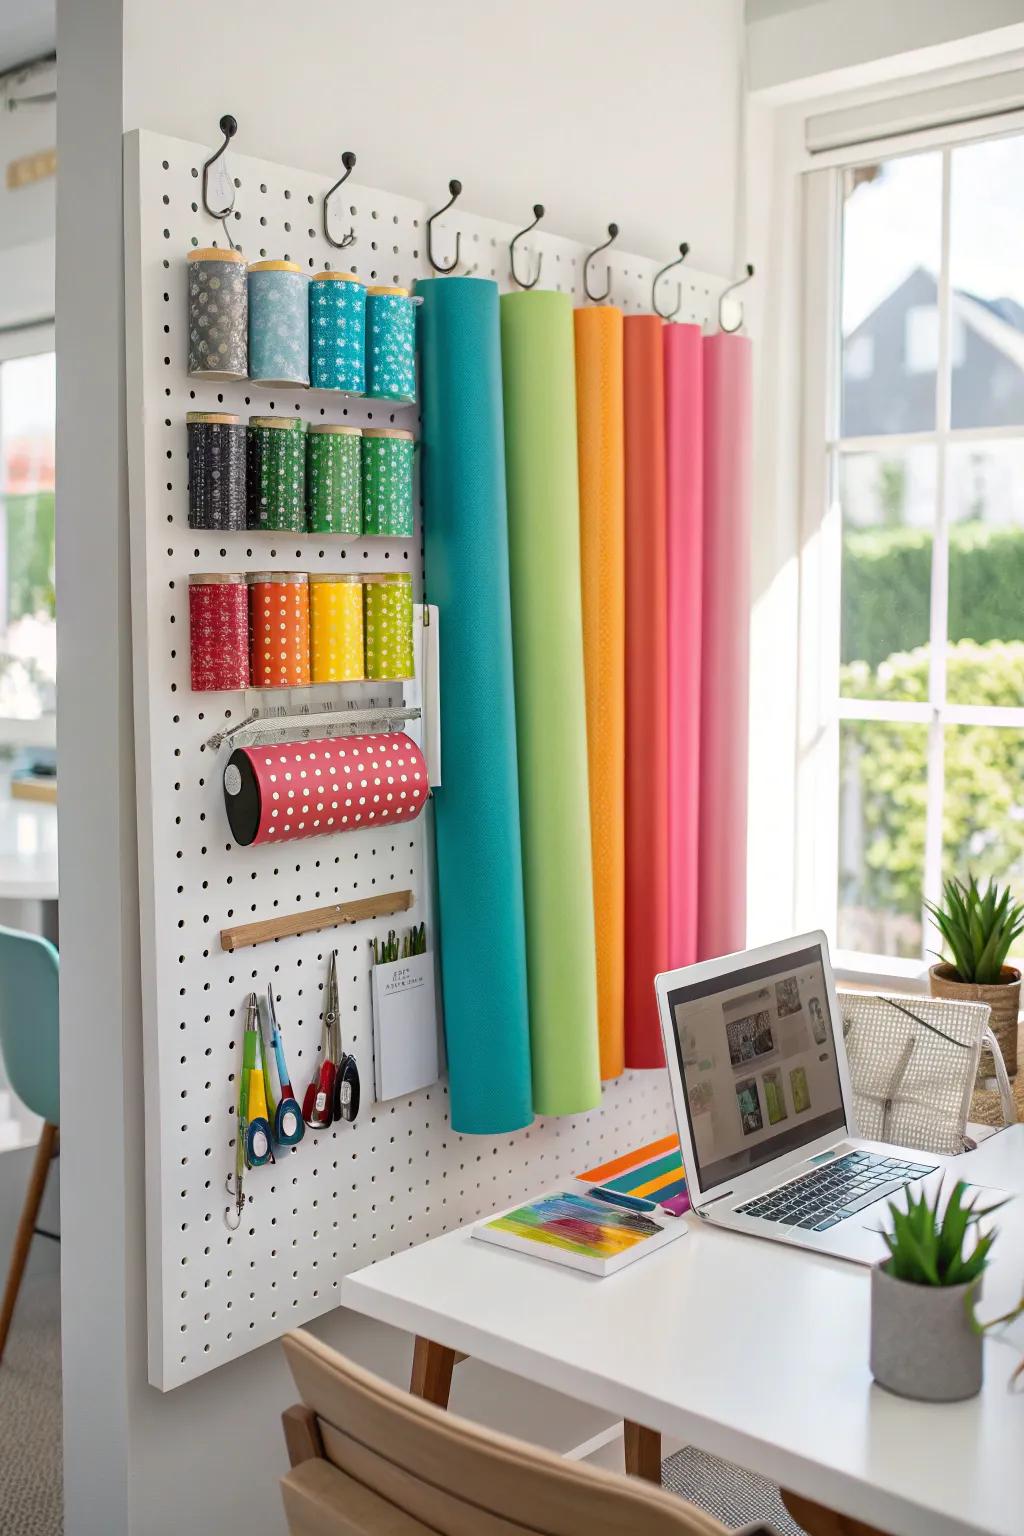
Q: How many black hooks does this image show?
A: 7